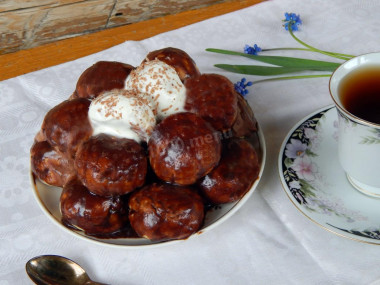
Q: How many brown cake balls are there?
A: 11